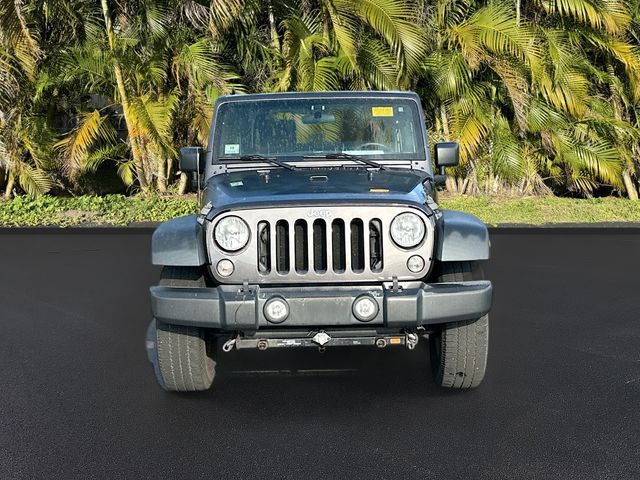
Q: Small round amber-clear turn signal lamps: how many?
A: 2